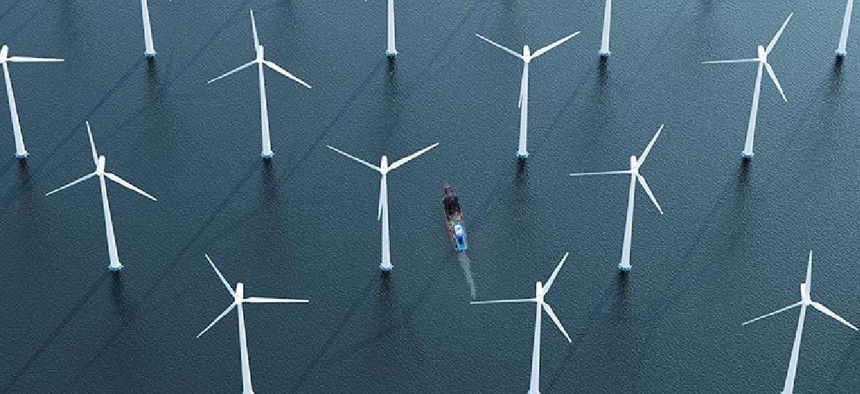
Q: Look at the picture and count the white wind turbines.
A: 14